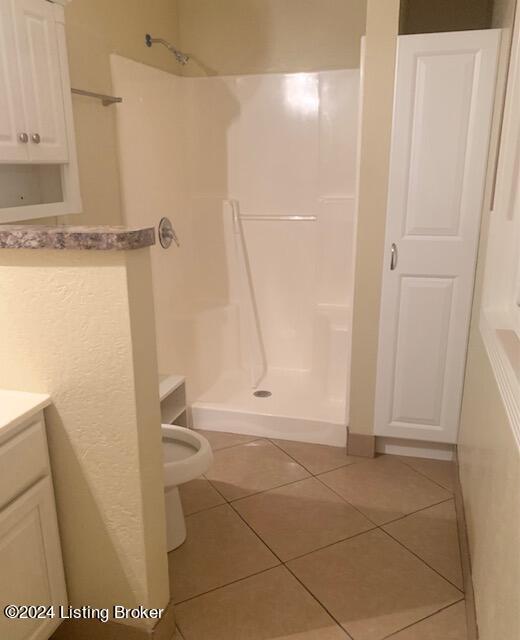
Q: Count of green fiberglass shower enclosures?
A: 0